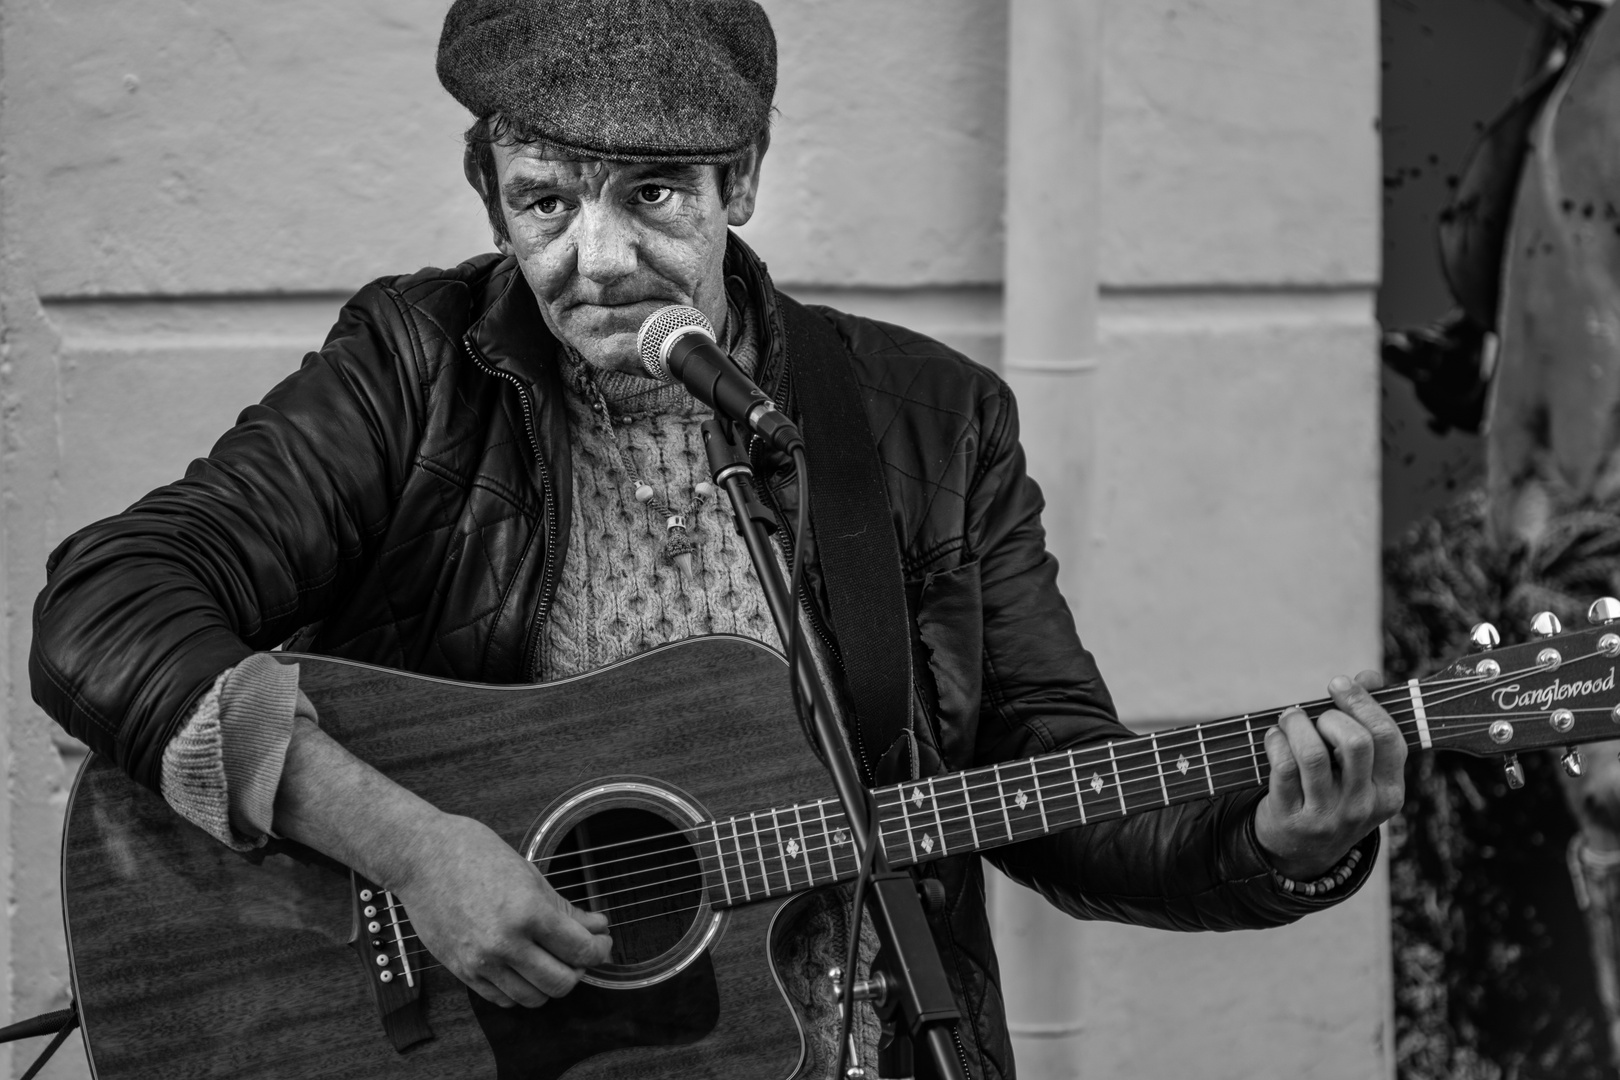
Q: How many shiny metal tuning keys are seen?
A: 5